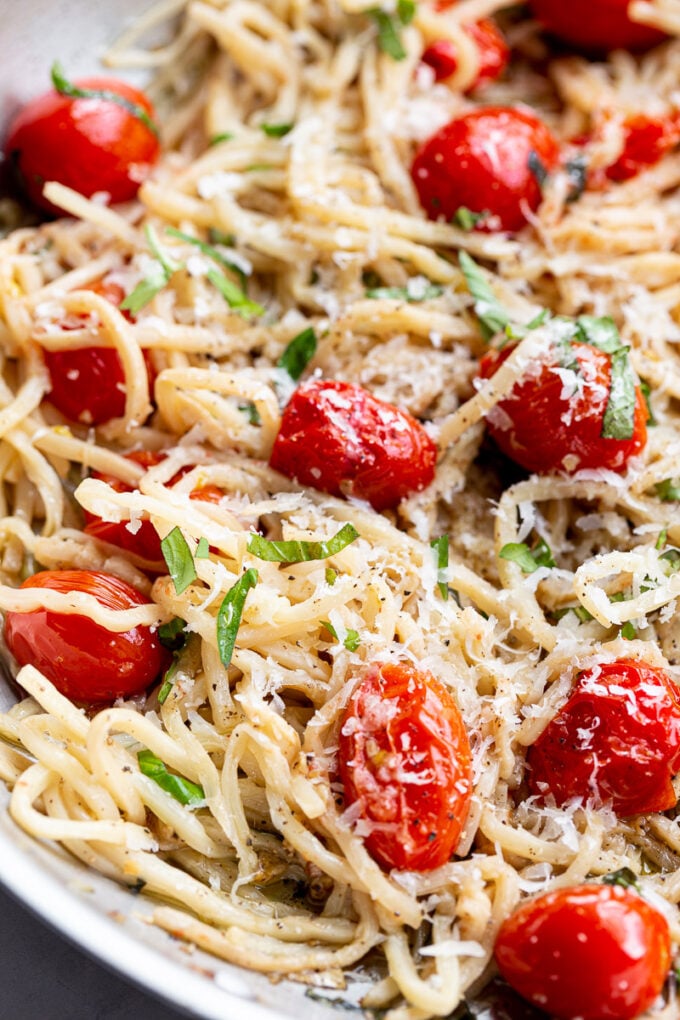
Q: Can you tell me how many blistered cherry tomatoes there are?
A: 13